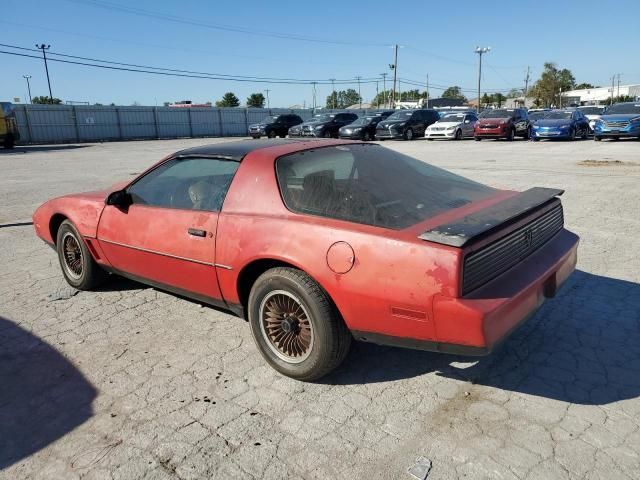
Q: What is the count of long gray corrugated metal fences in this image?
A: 1